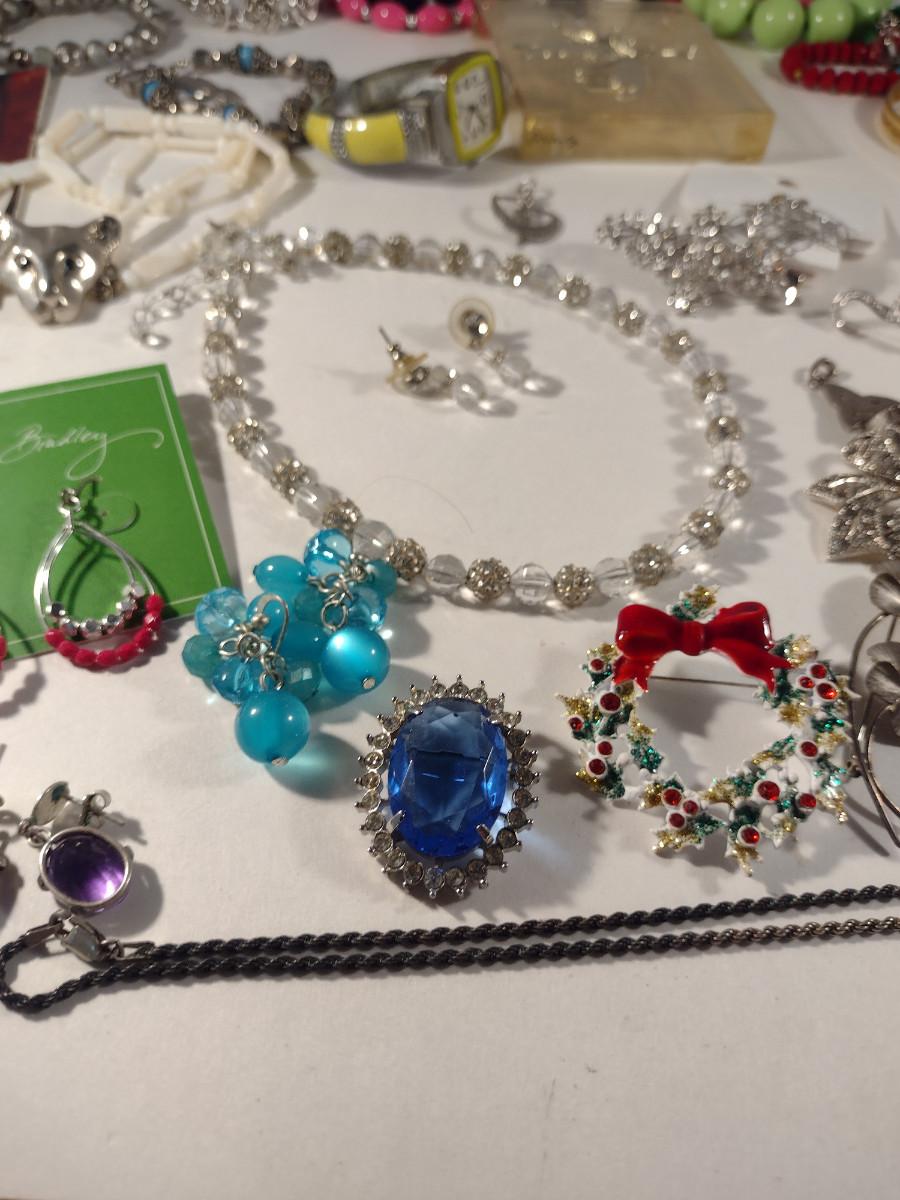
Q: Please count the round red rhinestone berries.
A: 15